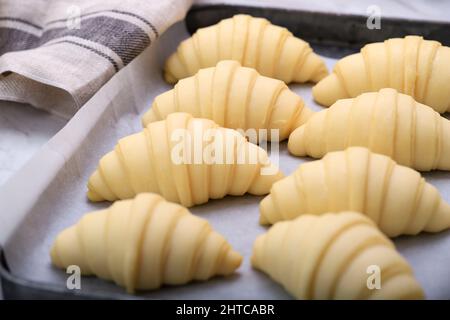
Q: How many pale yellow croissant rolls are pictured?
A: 8